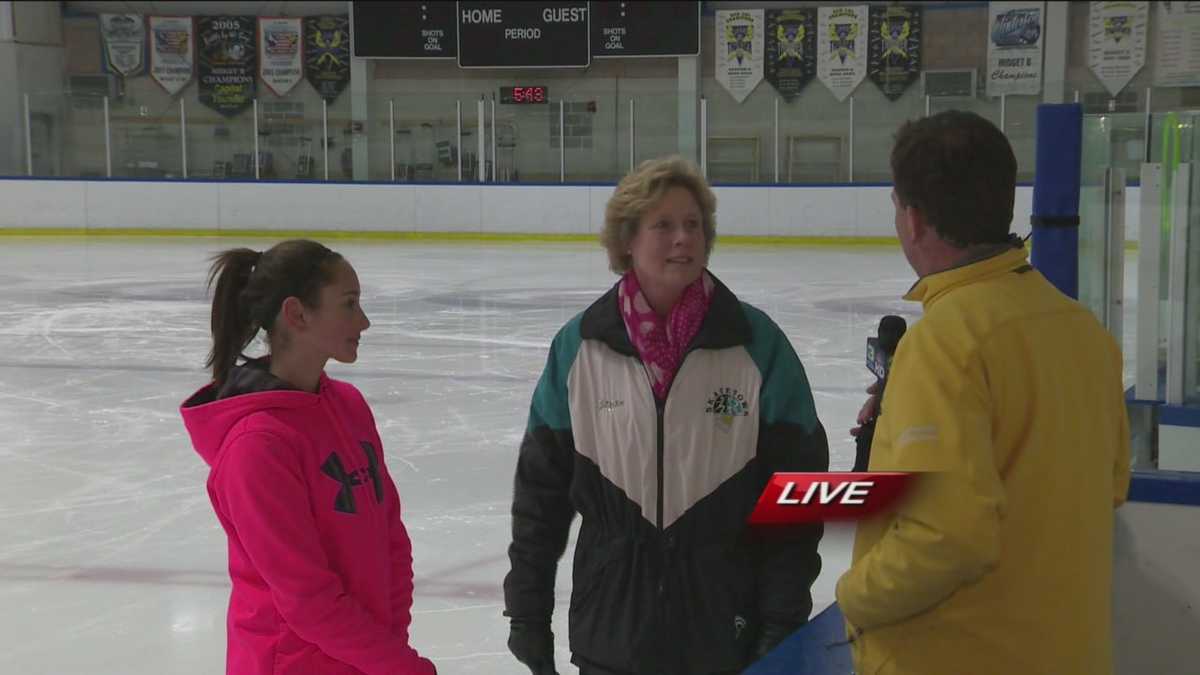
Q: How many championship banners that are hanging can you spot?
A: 12